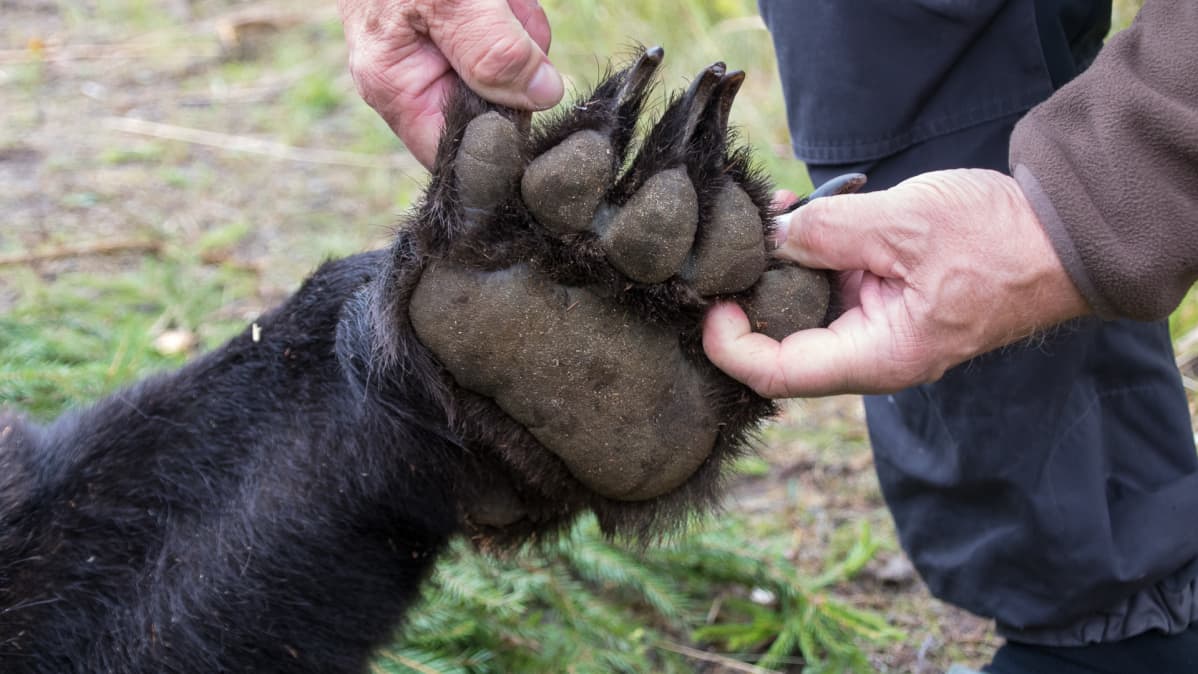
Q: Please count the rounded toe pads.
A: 5